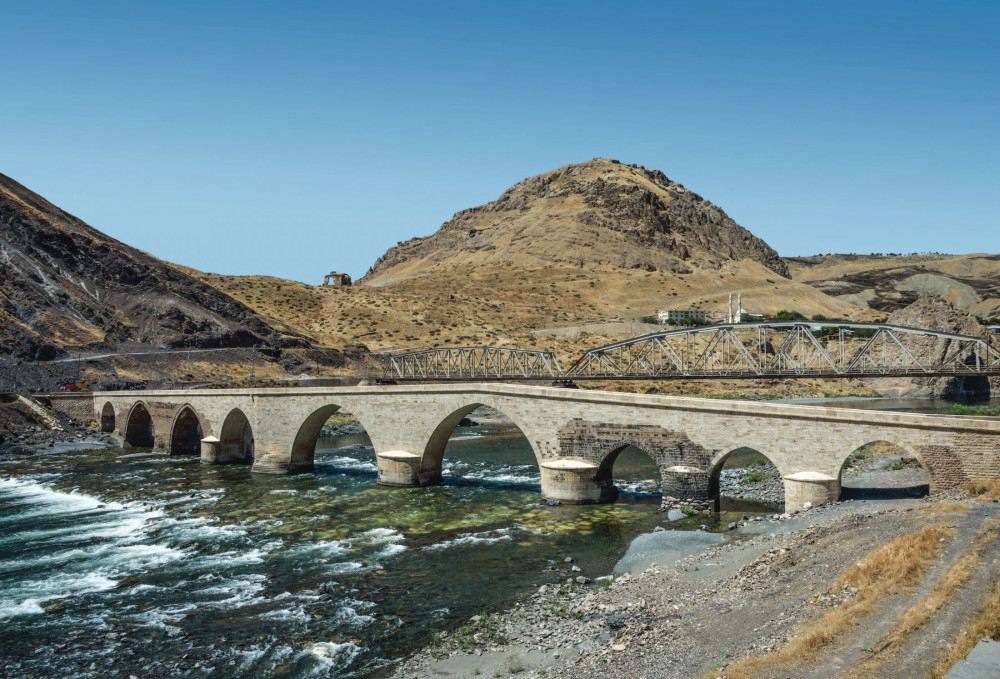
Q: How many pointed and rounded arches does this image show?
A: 9